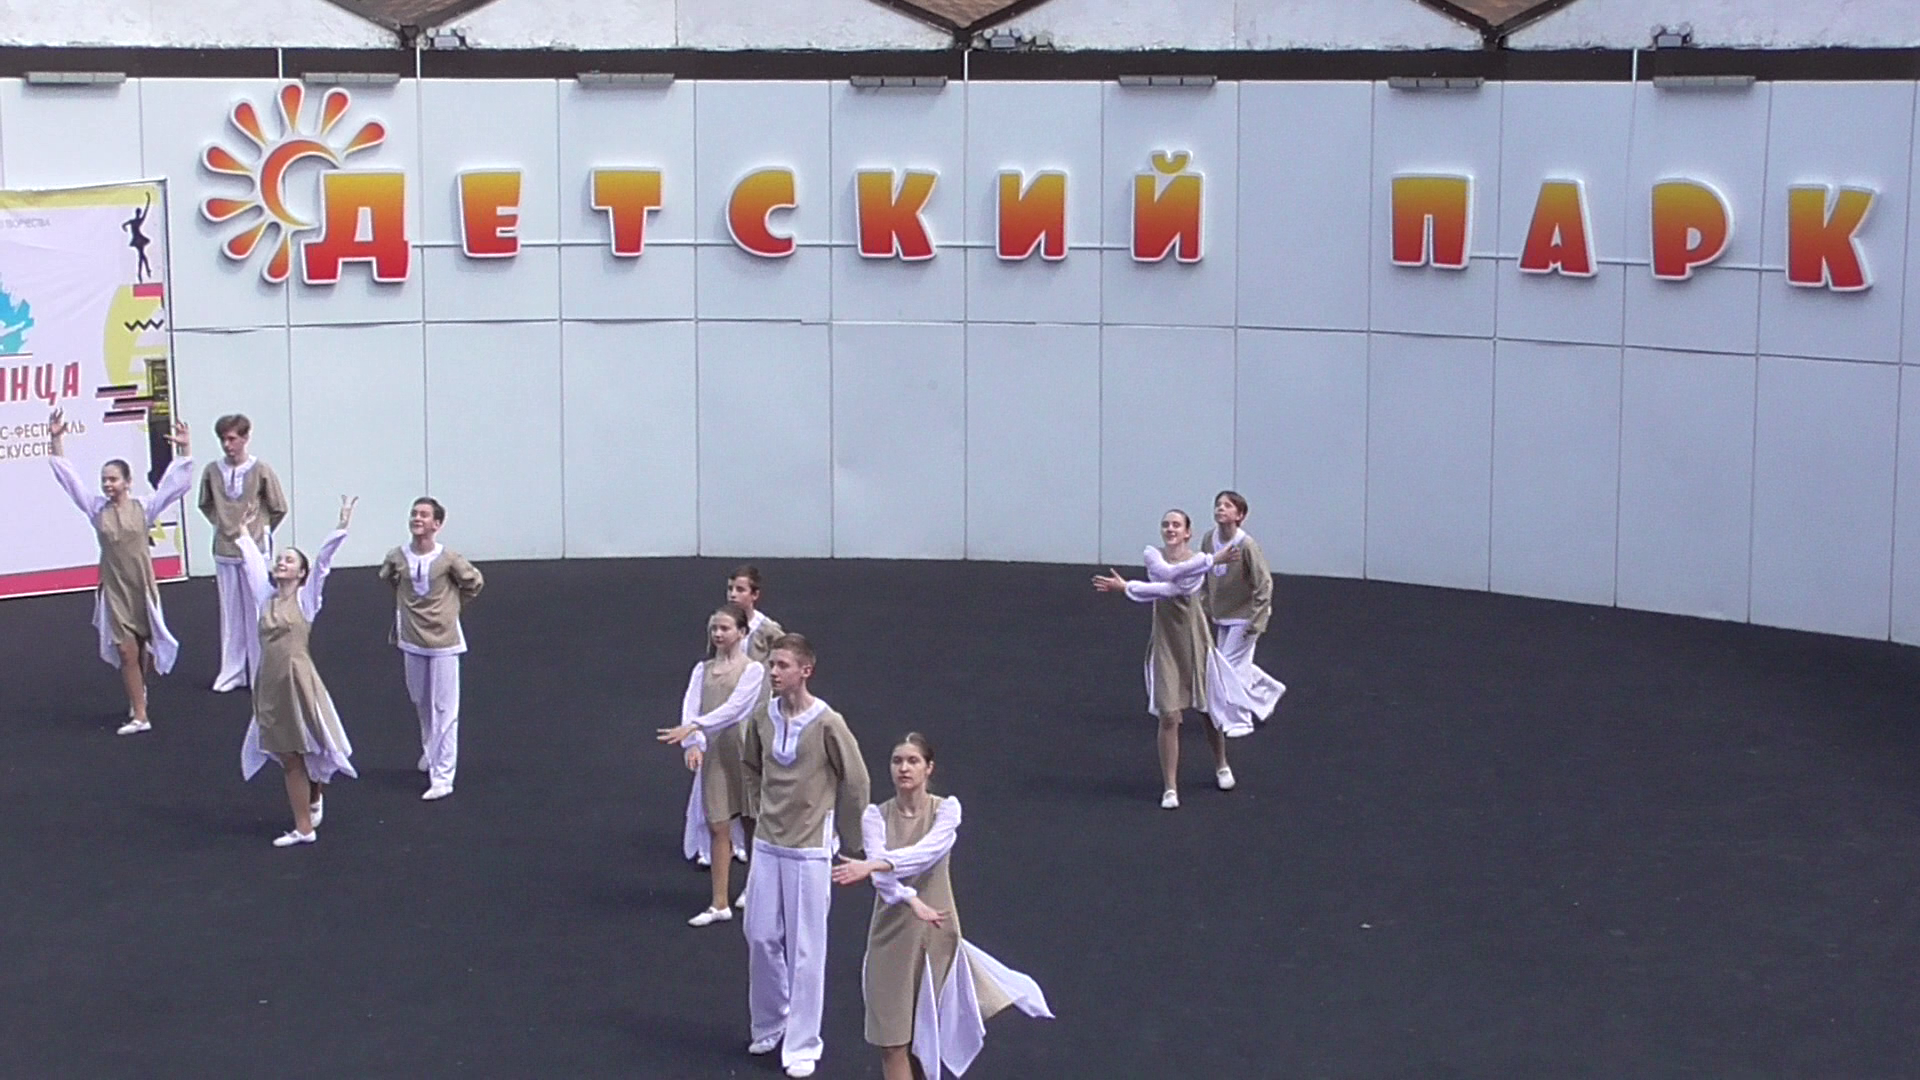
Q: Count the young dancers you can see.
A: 10